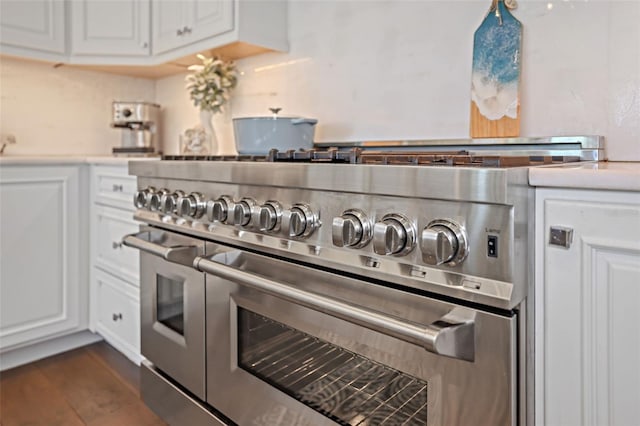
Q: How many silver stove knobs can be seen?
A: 11